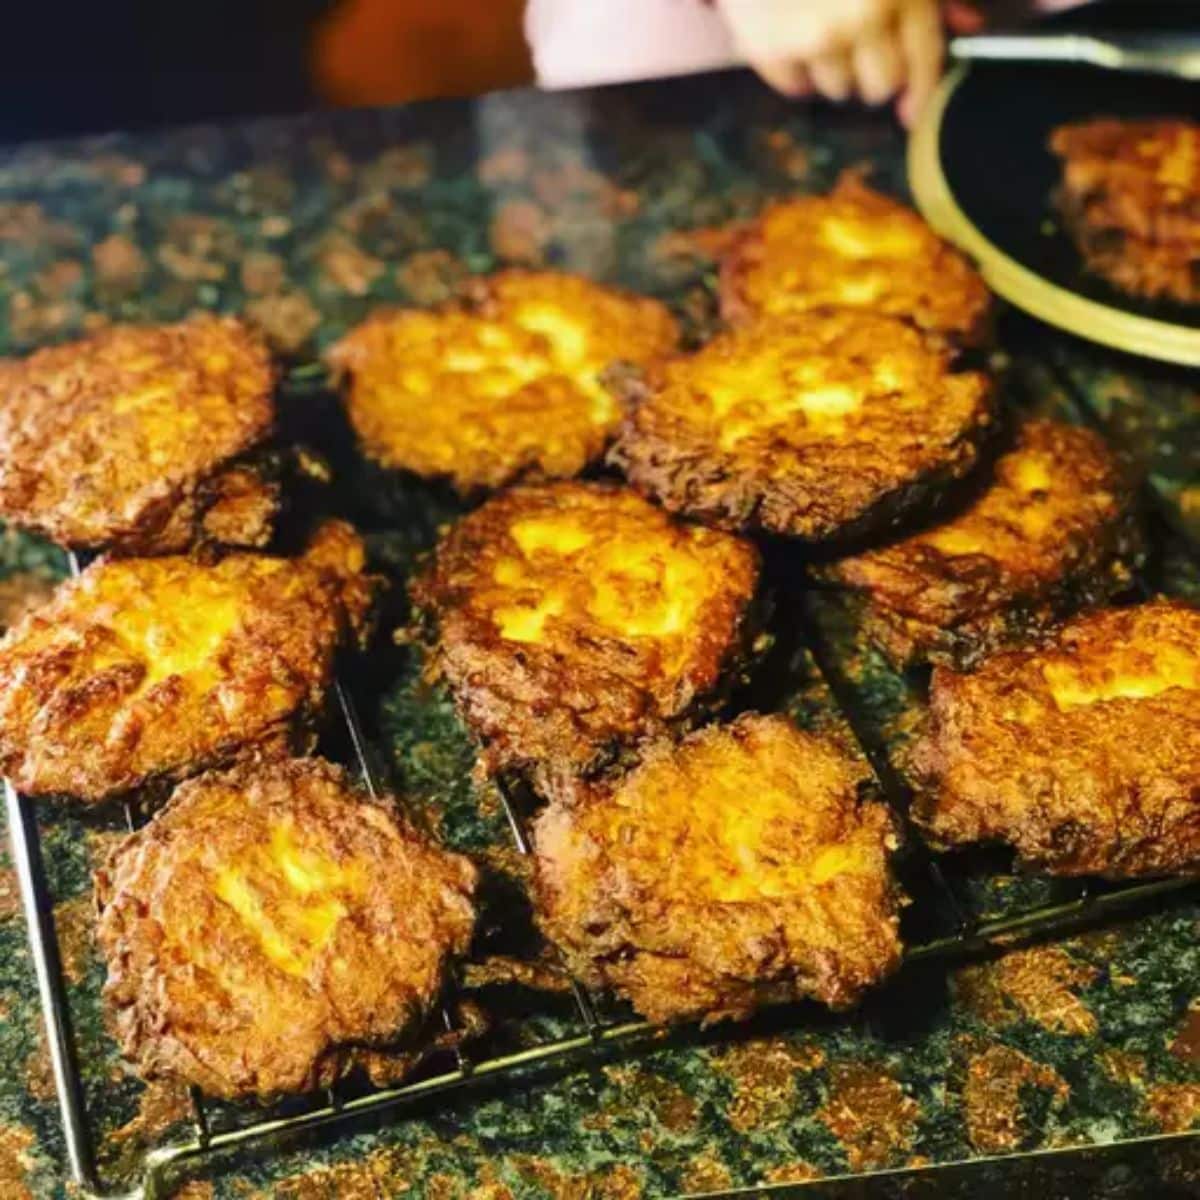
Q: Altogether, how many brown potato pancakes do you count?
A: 11